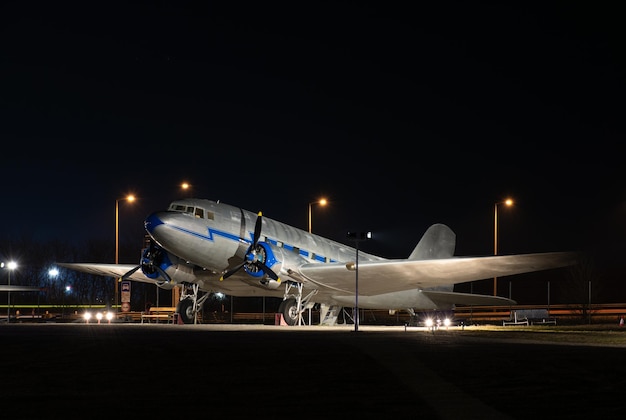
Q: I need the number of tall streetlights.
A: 4